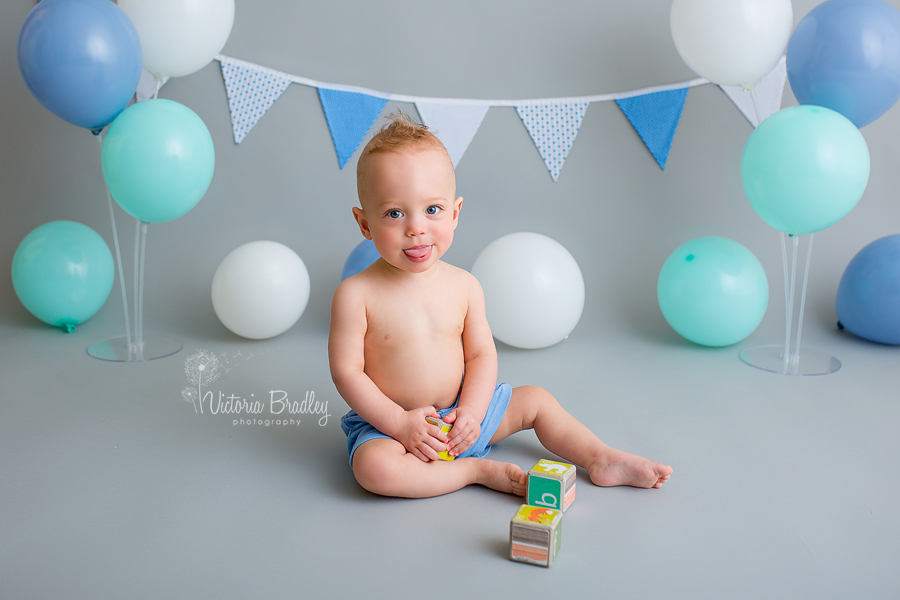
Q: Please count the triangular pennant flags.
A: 7